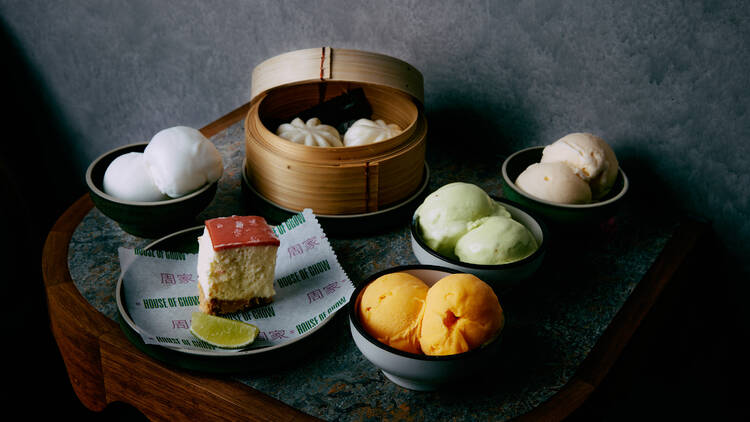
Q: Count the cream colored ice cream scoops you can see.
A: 2